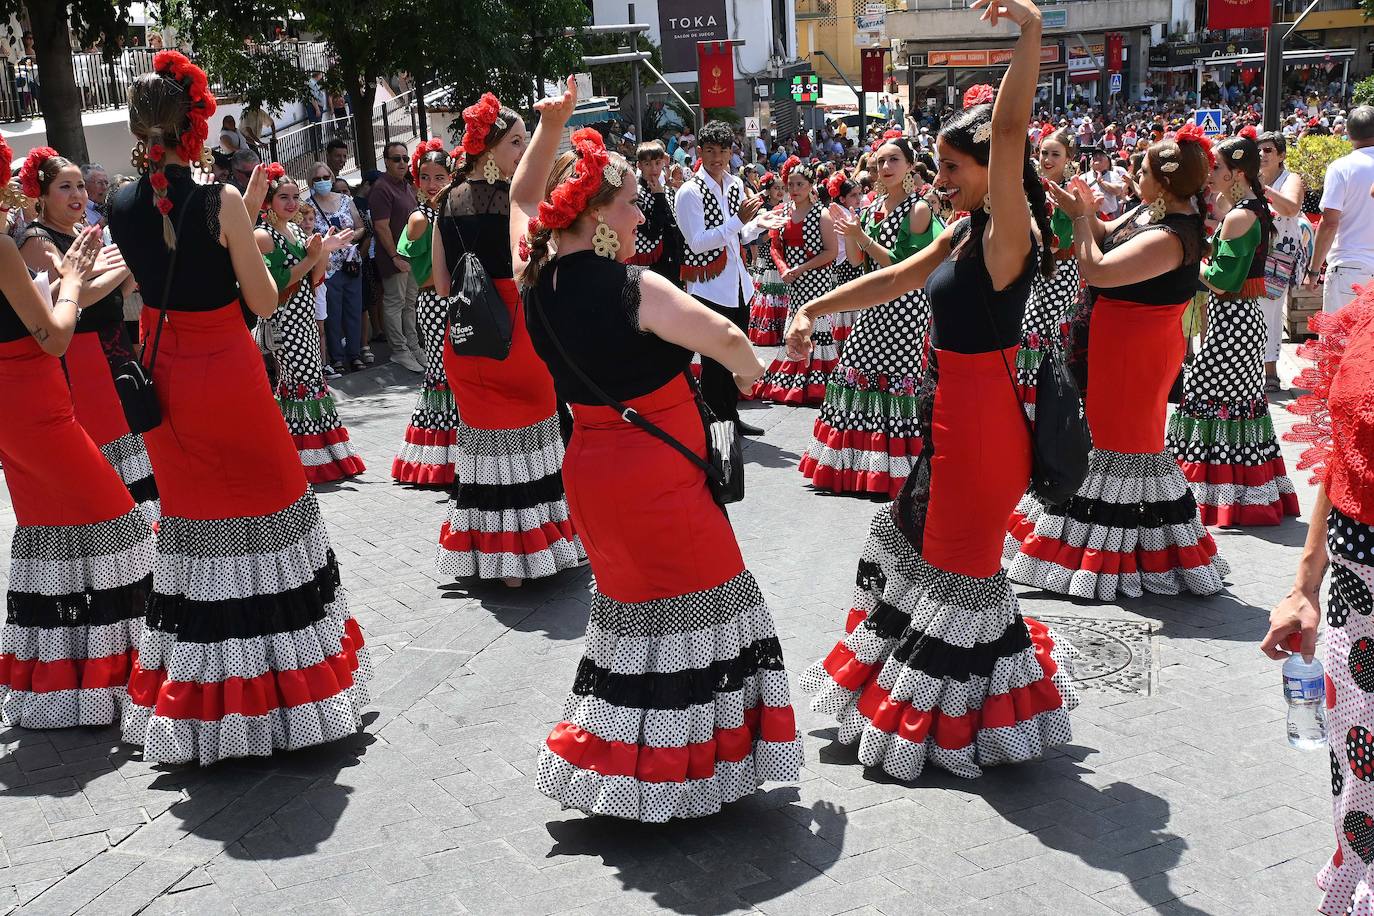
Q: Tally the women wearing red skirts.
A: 7